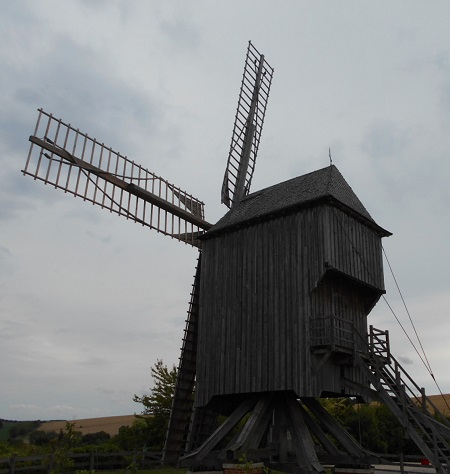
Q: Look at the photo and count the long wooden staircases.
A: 1